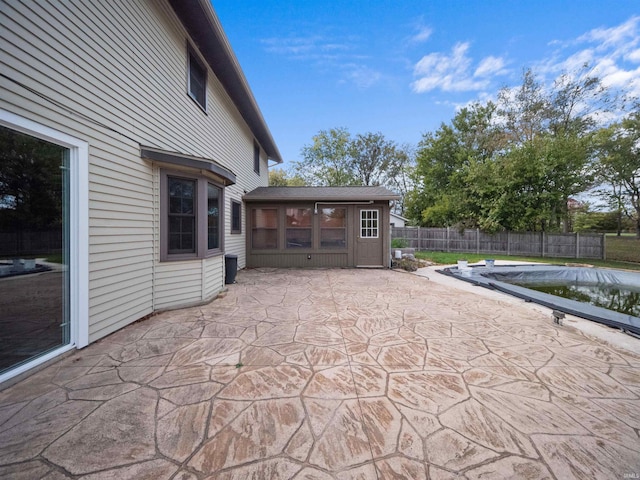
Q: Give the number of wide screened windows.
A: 3